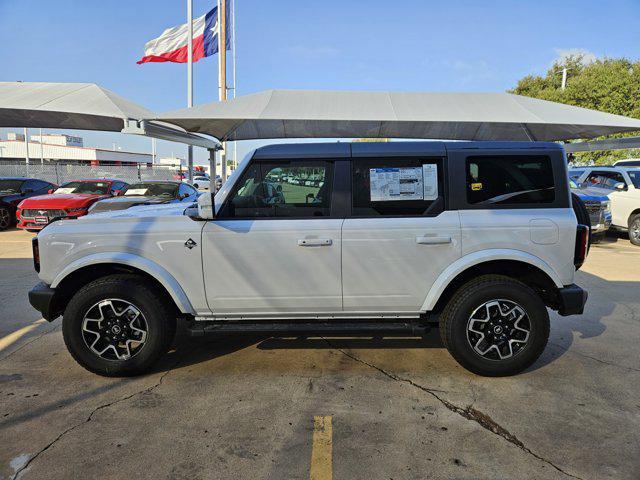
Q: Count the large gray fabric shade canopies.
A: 2